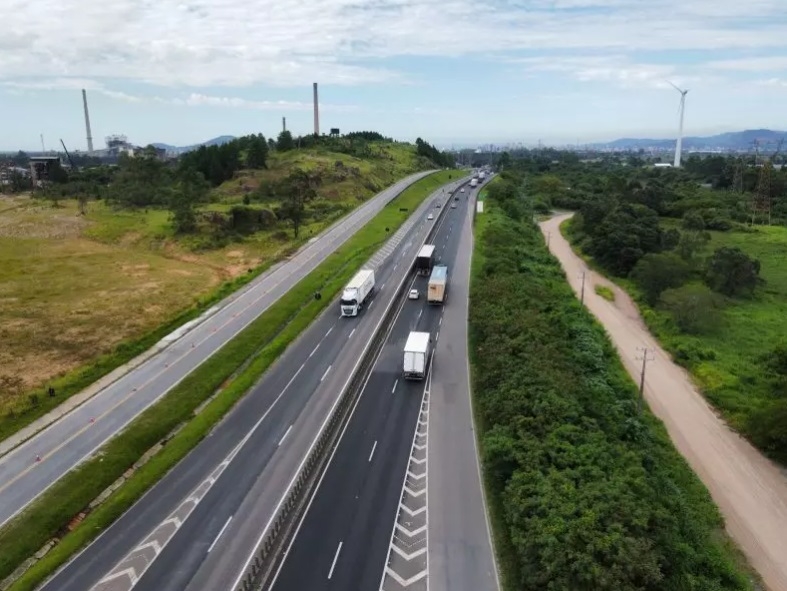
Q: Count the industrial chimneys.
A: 3